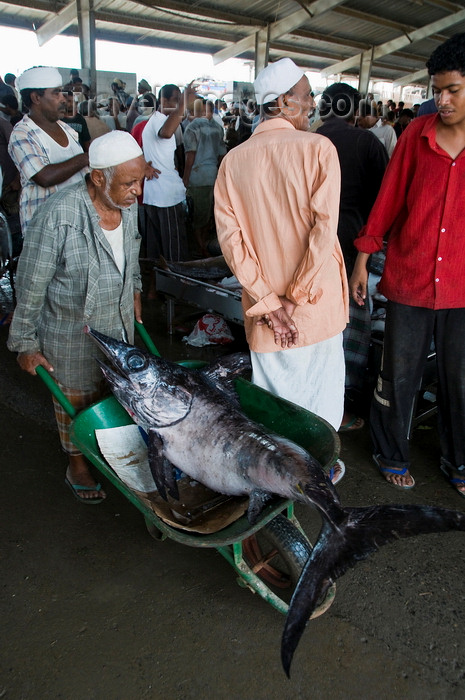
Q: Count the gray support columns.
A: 3